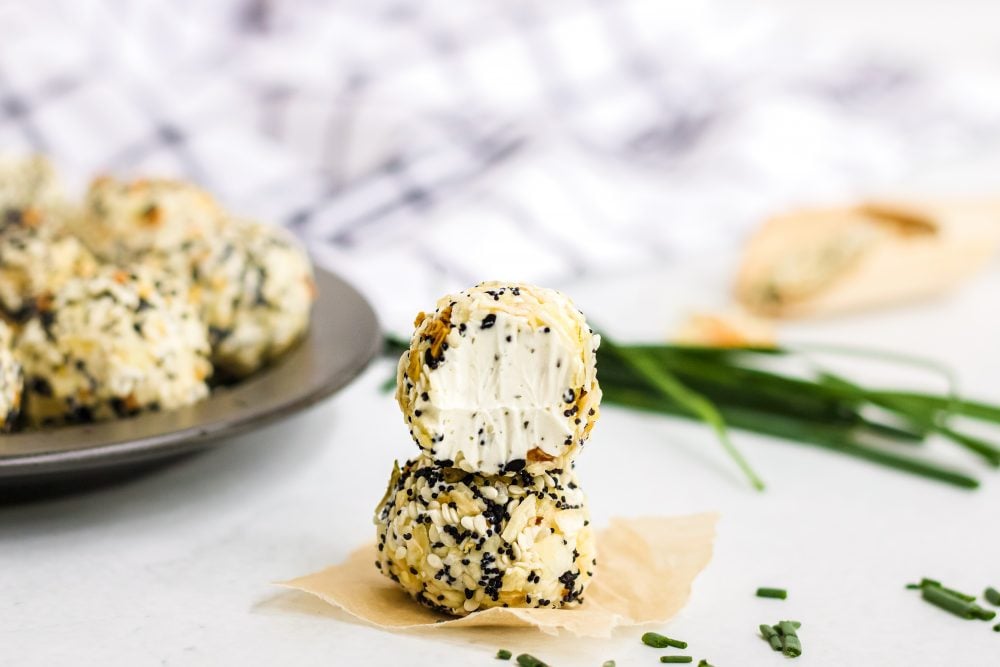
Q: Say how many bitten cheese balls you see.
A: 1